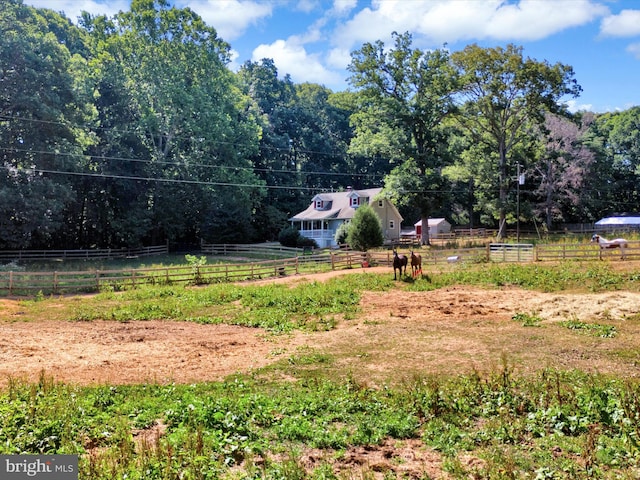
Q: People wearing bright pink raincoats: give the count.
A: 0